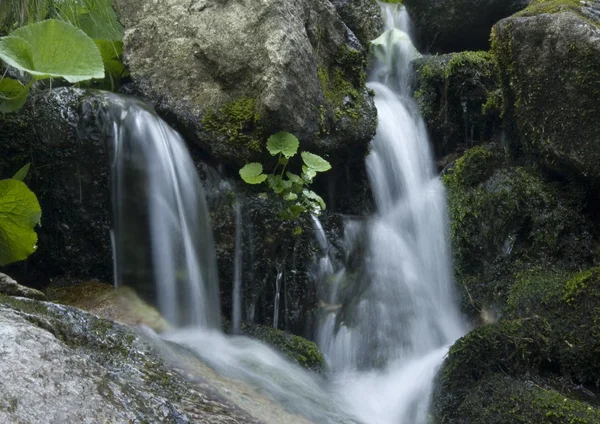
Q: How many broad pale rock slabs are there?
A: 1